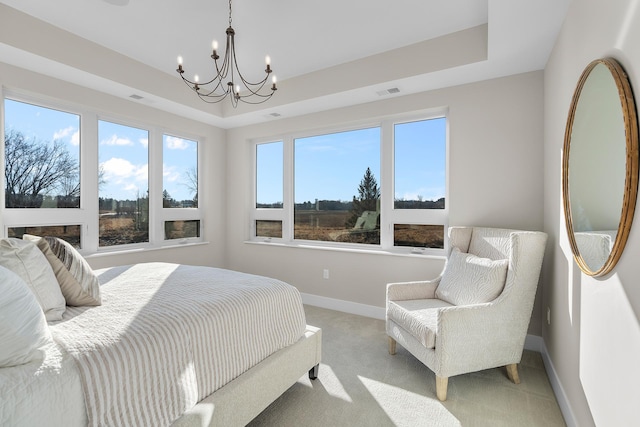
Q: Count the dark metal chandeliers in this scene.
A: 1